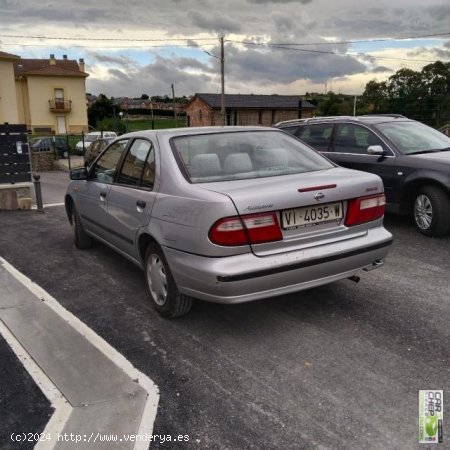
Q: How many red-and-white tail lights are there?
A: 2